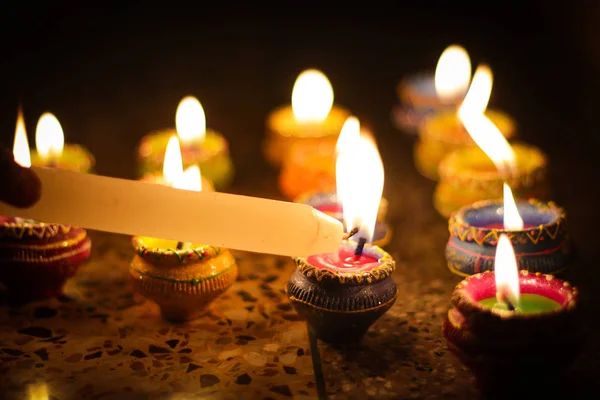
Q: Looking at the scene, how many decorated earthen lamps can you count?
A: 14